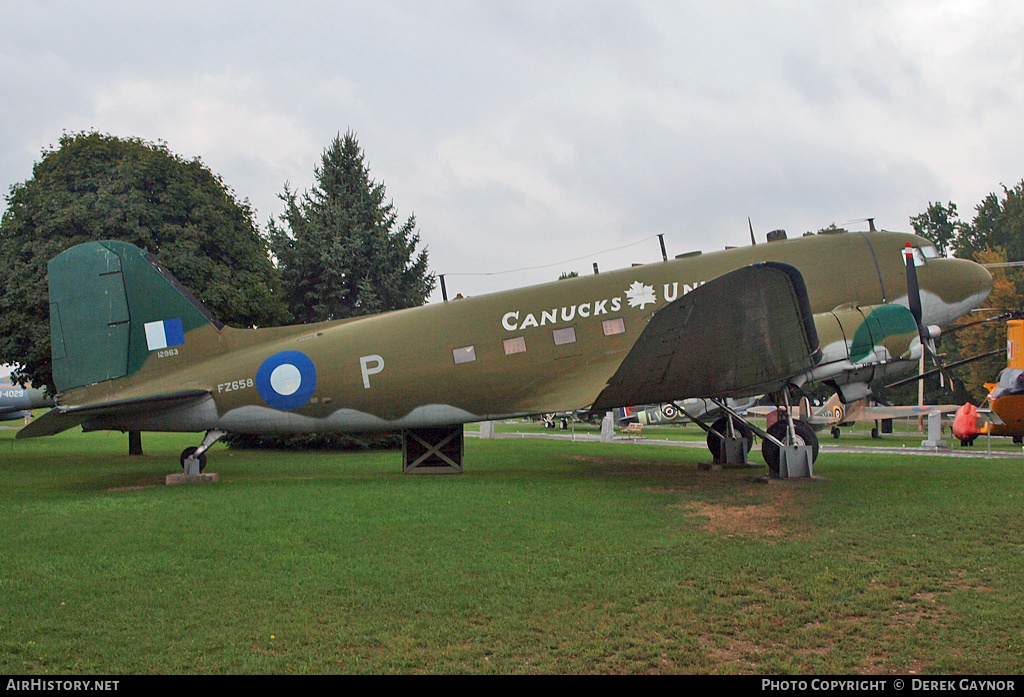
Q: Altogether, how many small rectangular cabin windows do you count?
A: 4